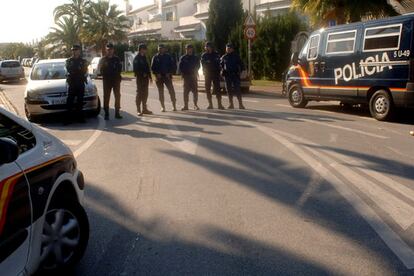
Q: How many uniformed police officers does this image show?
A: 7